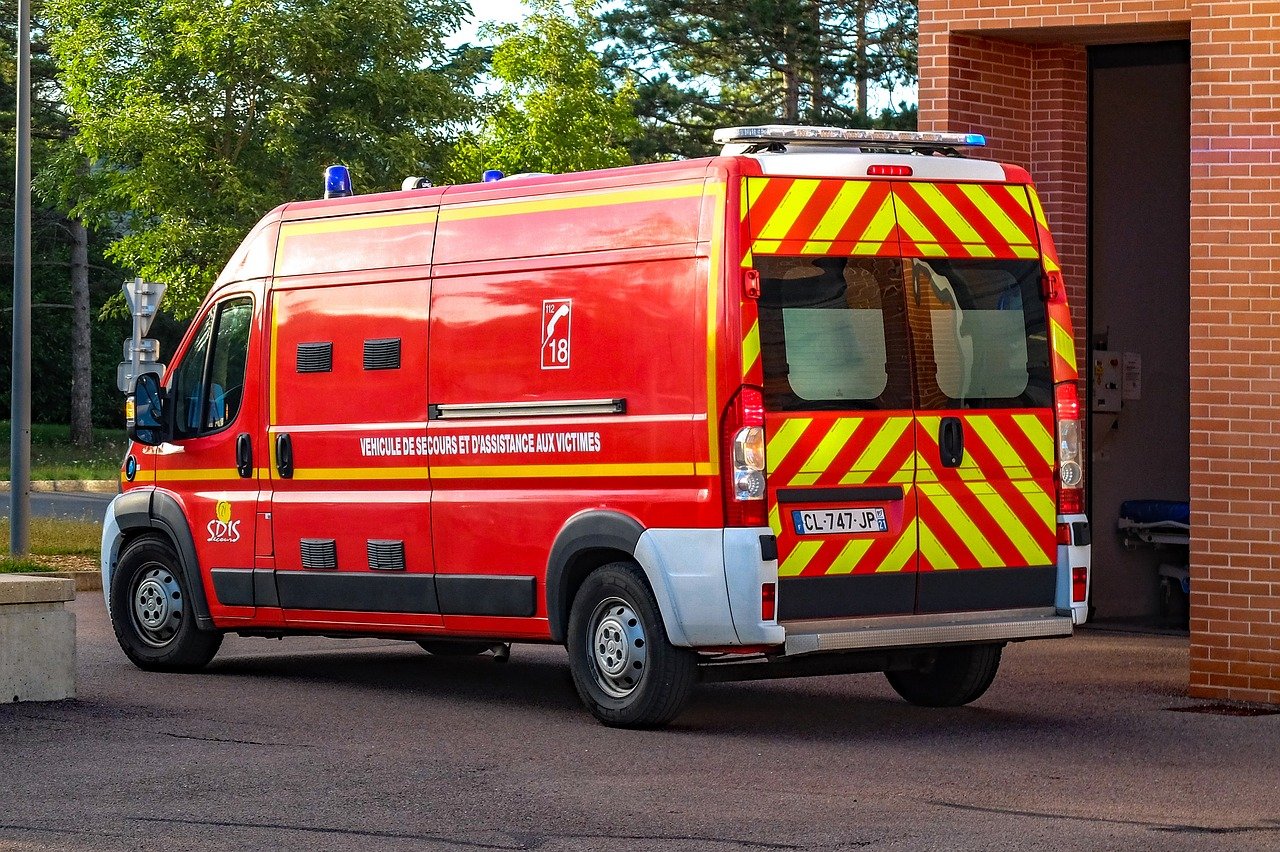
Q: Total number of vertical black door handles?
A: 3